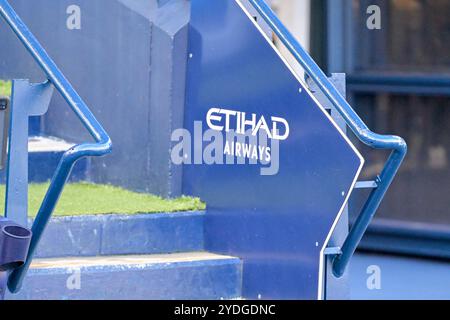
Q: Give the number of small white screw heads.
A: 6